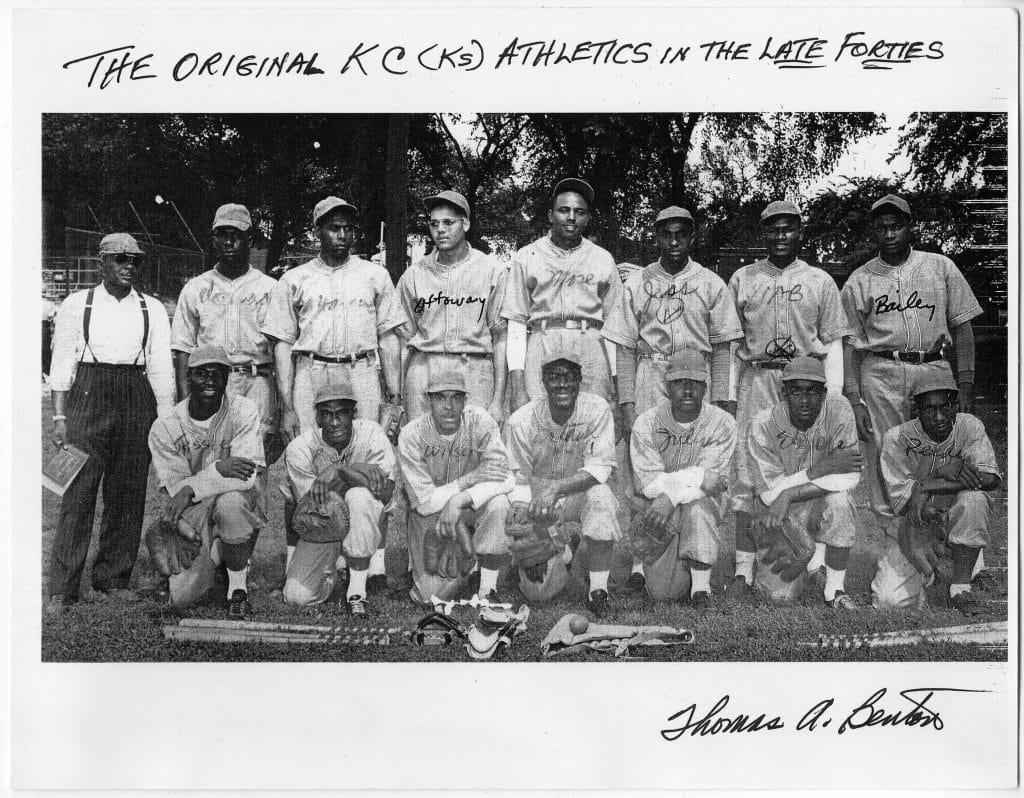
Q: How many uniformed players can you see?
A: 14